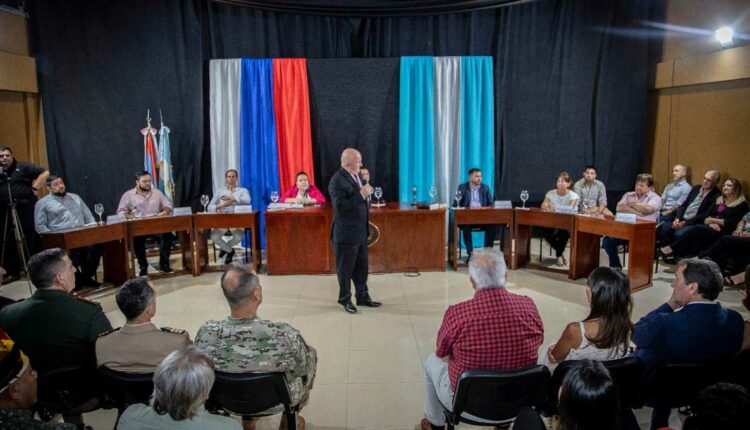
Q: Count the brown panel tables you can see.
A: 7